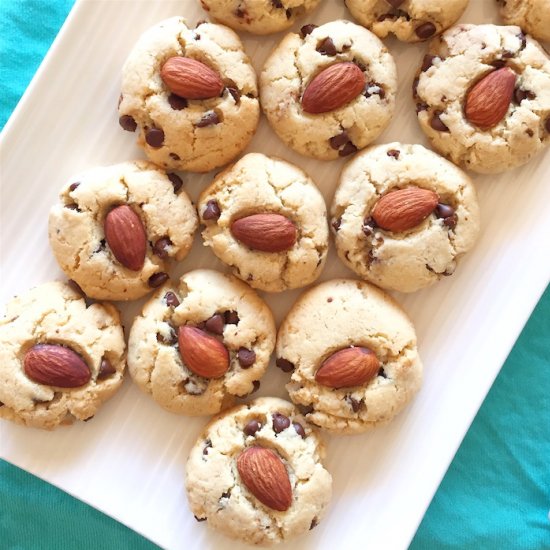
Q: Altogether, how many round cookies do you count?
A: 13